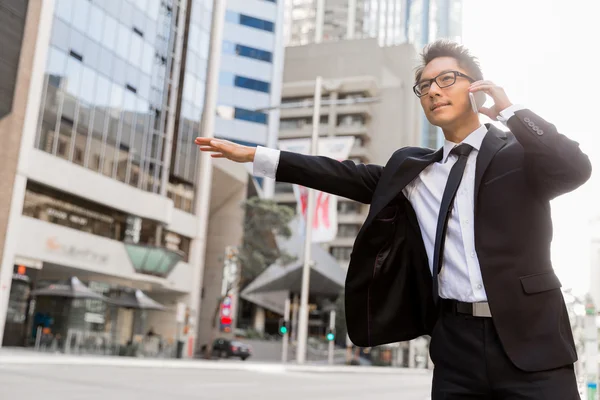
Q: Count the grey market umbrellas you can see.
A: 2